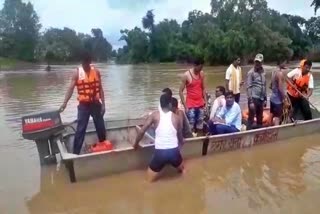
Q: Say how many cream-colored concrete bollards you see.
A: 0